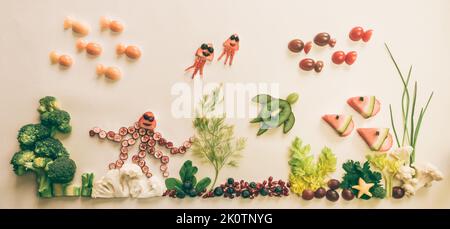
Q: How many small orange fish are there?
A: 6